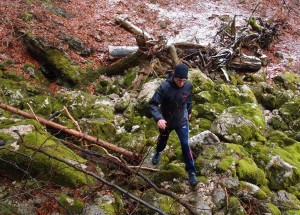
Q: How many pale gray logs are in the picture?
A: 1